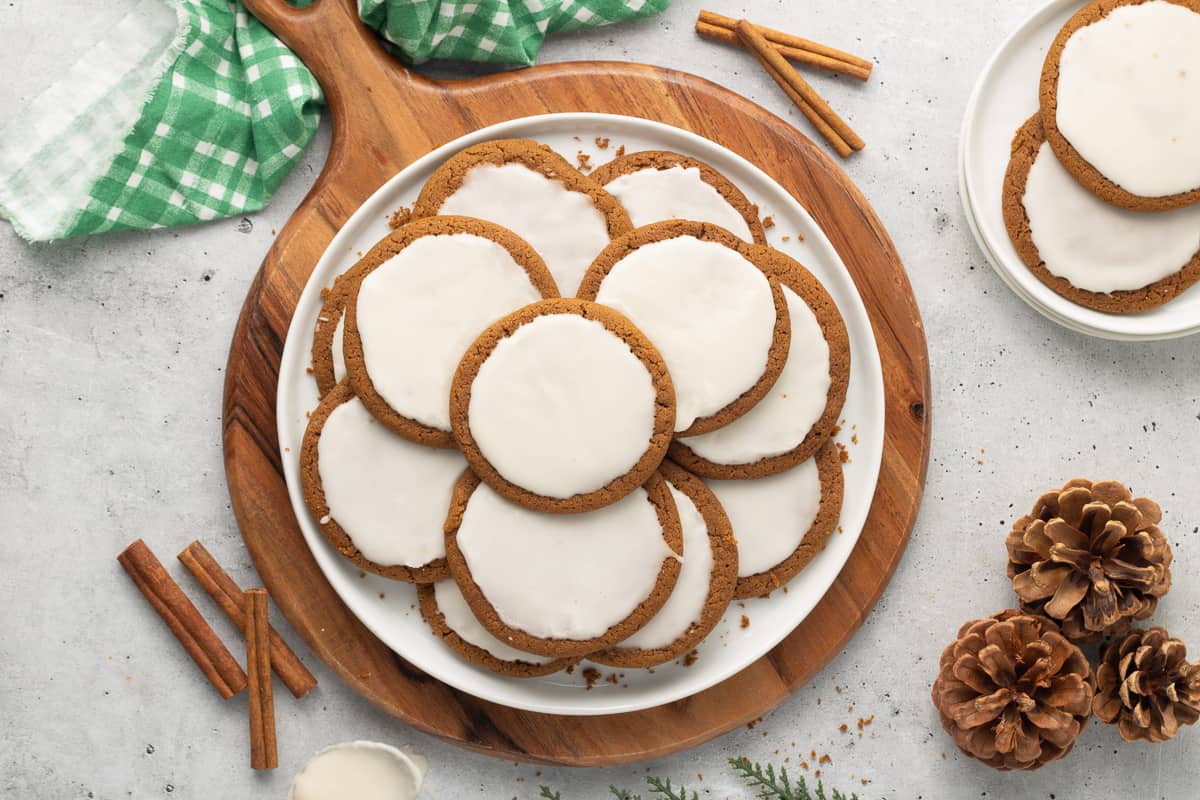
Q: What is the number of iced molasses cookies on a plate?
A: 14